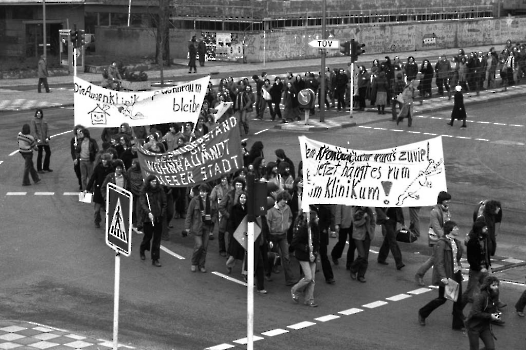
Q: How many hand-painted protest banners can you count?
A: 3